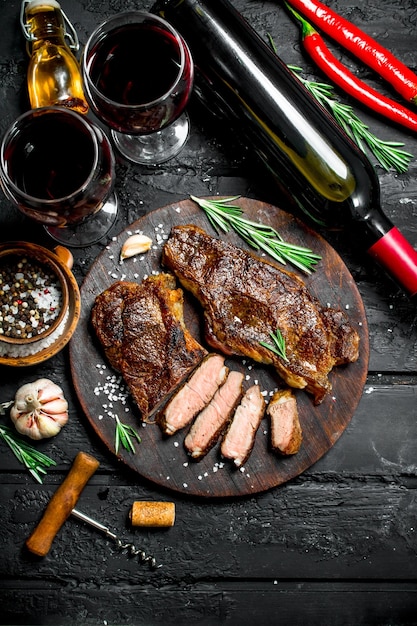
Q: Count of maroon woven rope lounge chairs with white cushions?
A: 0